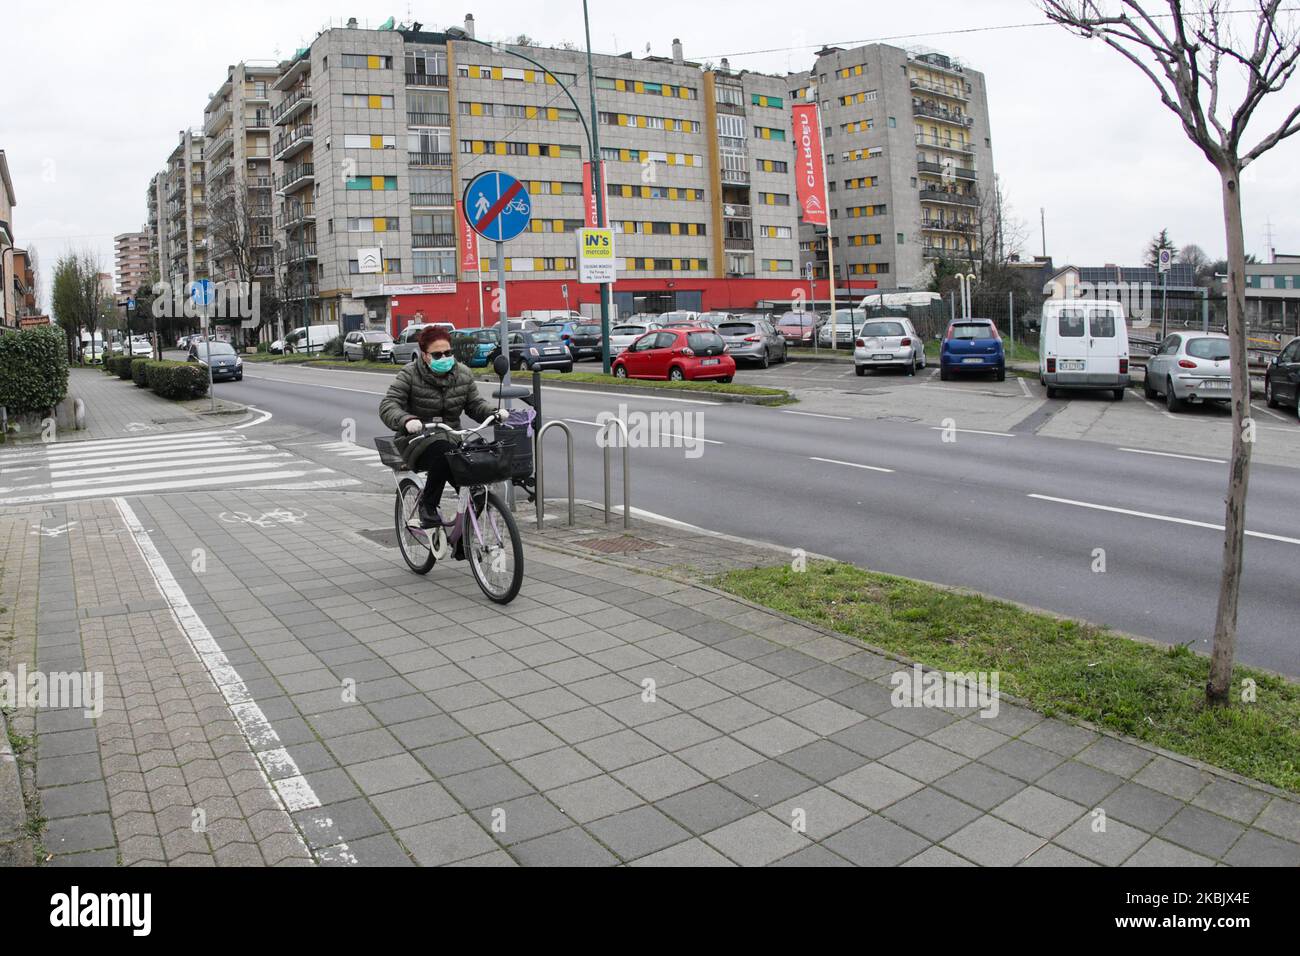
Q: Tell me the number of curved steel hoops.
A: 2